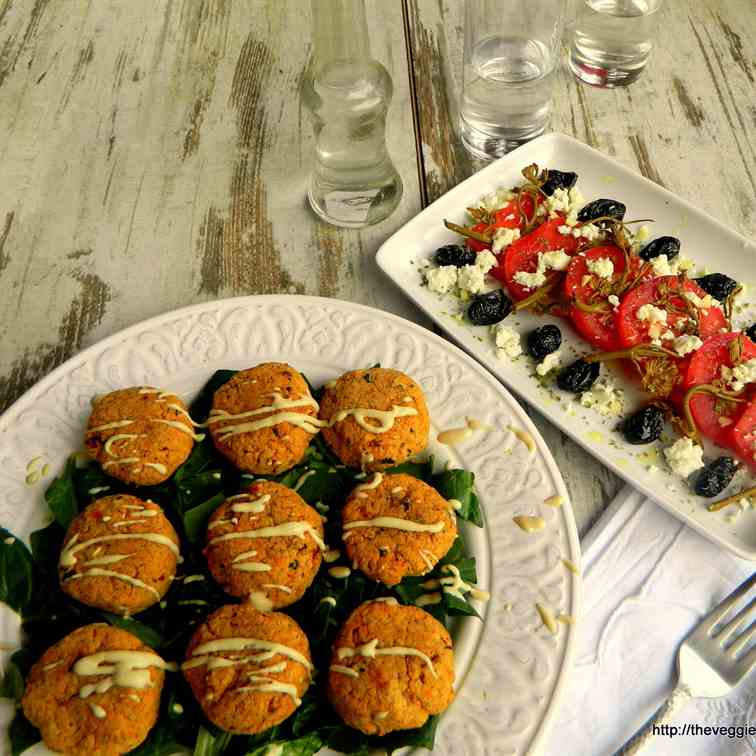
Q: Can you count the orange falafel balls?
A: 9